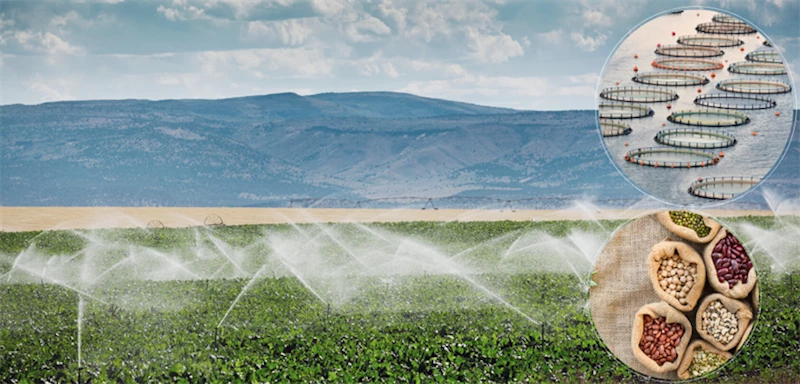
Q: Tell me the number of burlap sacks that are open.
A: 6